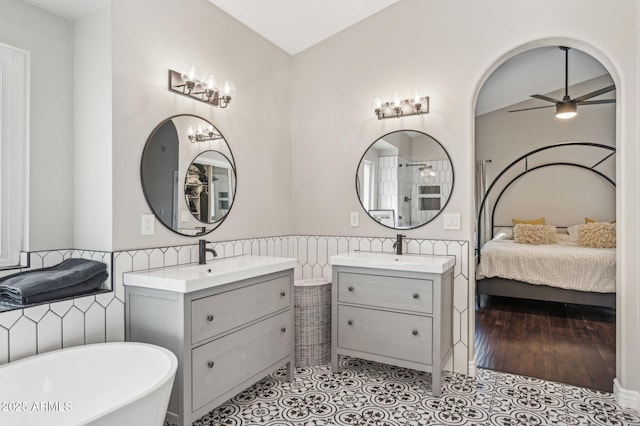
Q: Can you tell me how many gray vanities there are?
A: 2